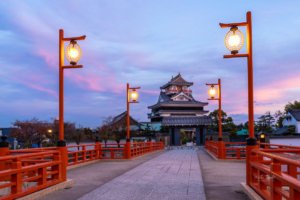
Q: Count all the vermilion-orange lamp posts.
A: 4